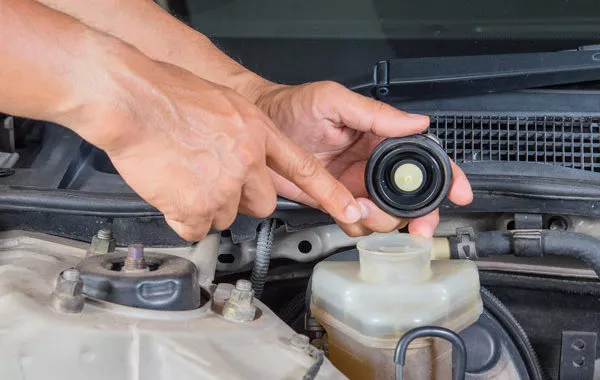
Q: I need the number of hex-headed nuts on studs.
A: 3